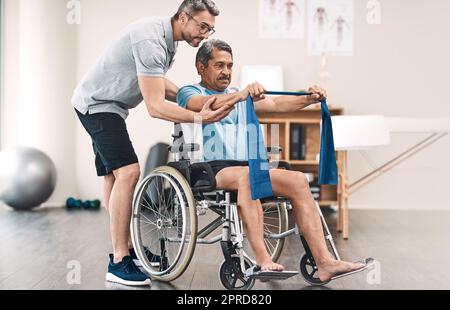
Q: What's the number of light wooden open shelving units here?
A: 1